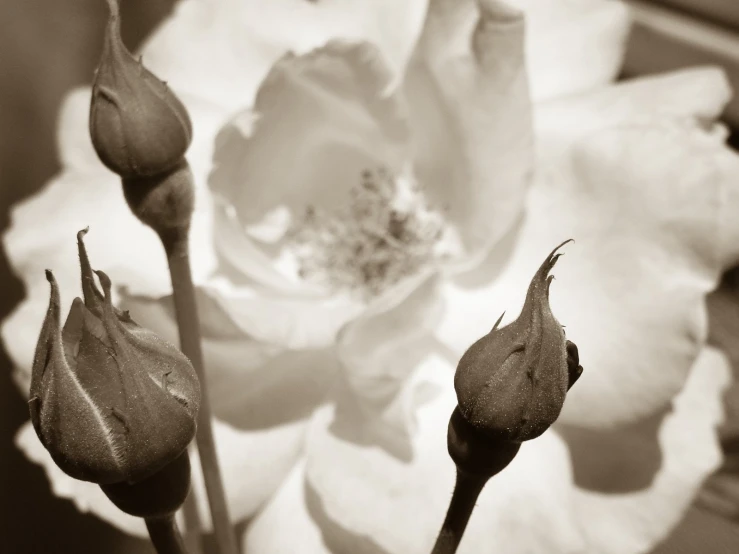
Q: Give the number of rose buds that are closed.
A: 3